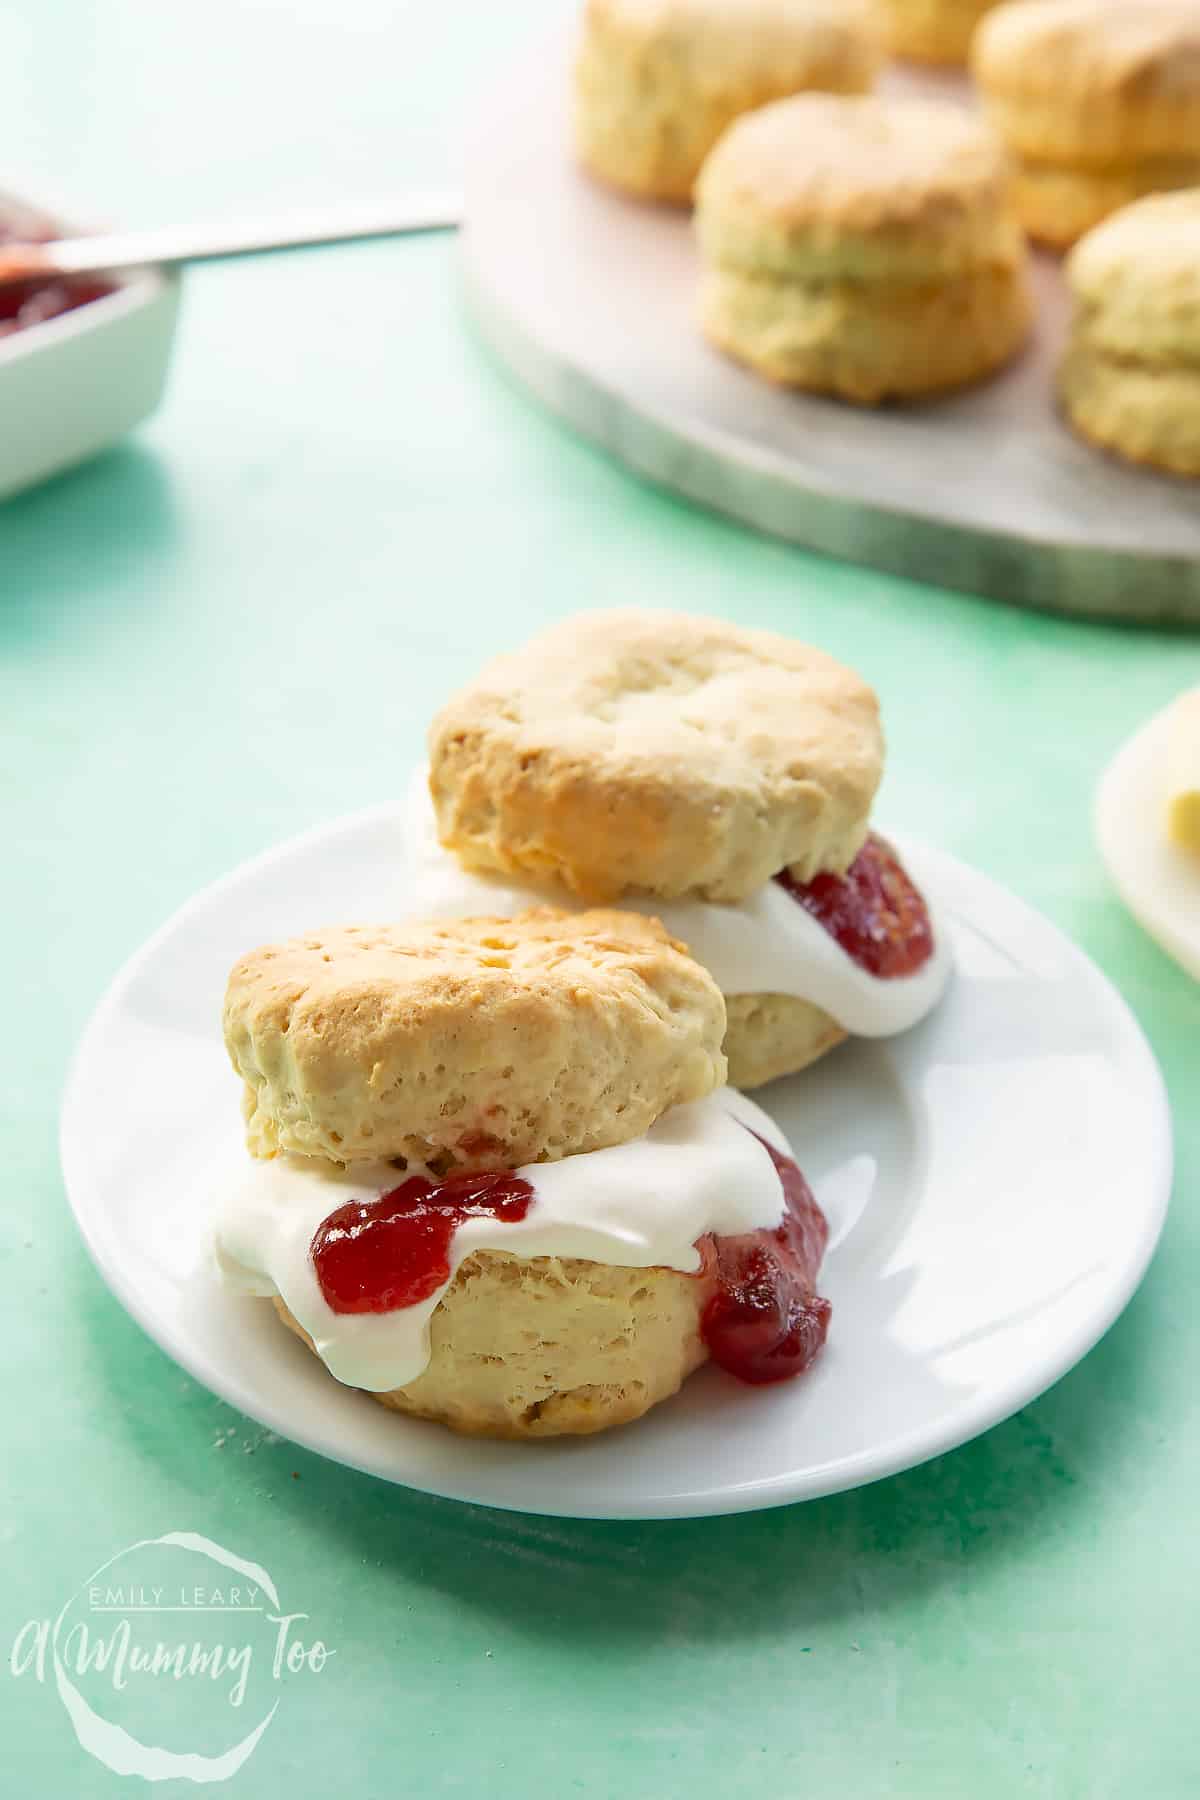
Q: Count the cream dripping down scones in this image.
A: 2